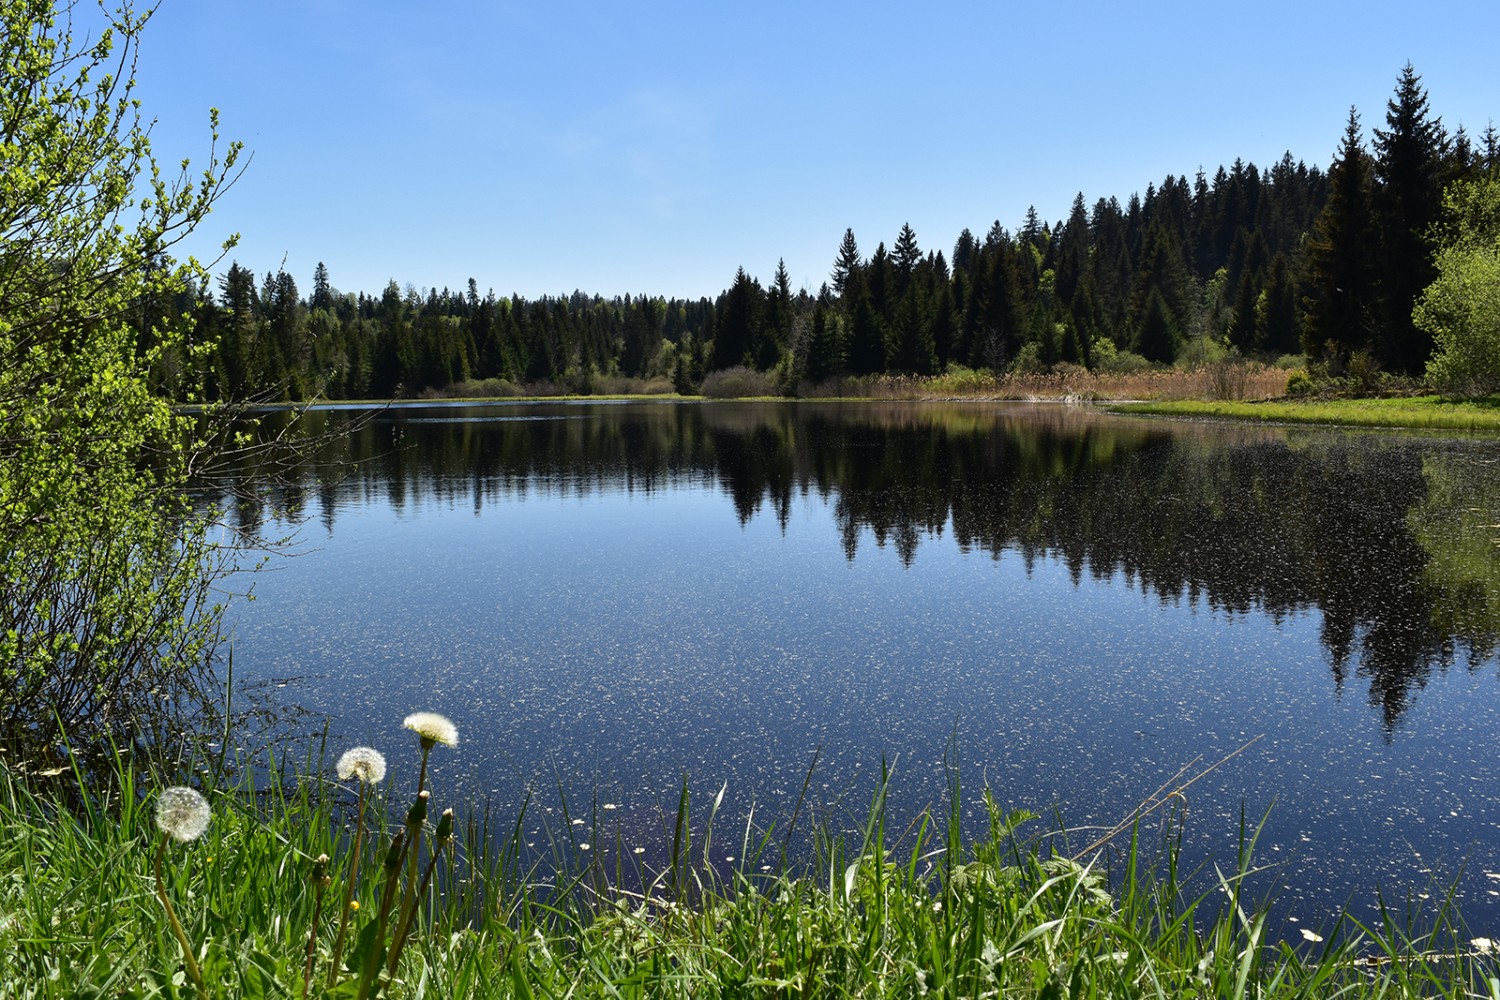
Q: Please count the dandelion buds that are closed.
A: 4